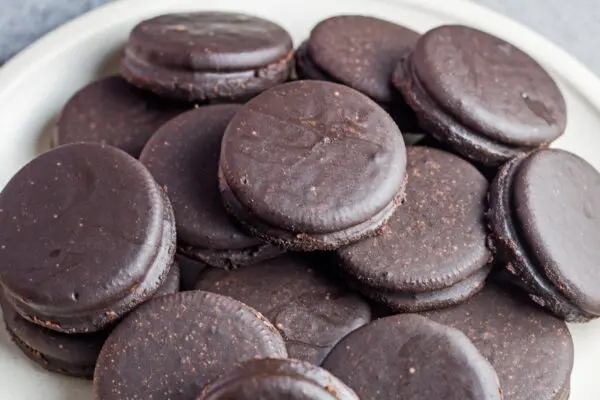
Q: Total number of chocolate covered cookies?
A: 15